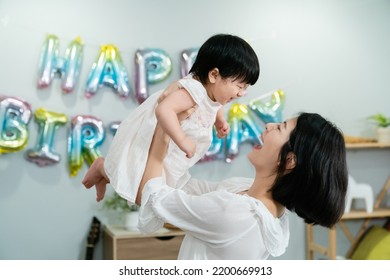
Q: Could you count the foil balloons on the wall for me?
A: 11